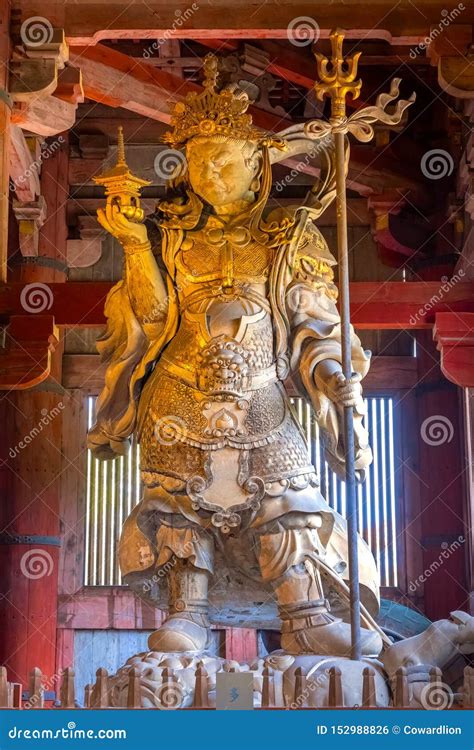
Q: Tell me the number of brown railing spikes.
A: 14